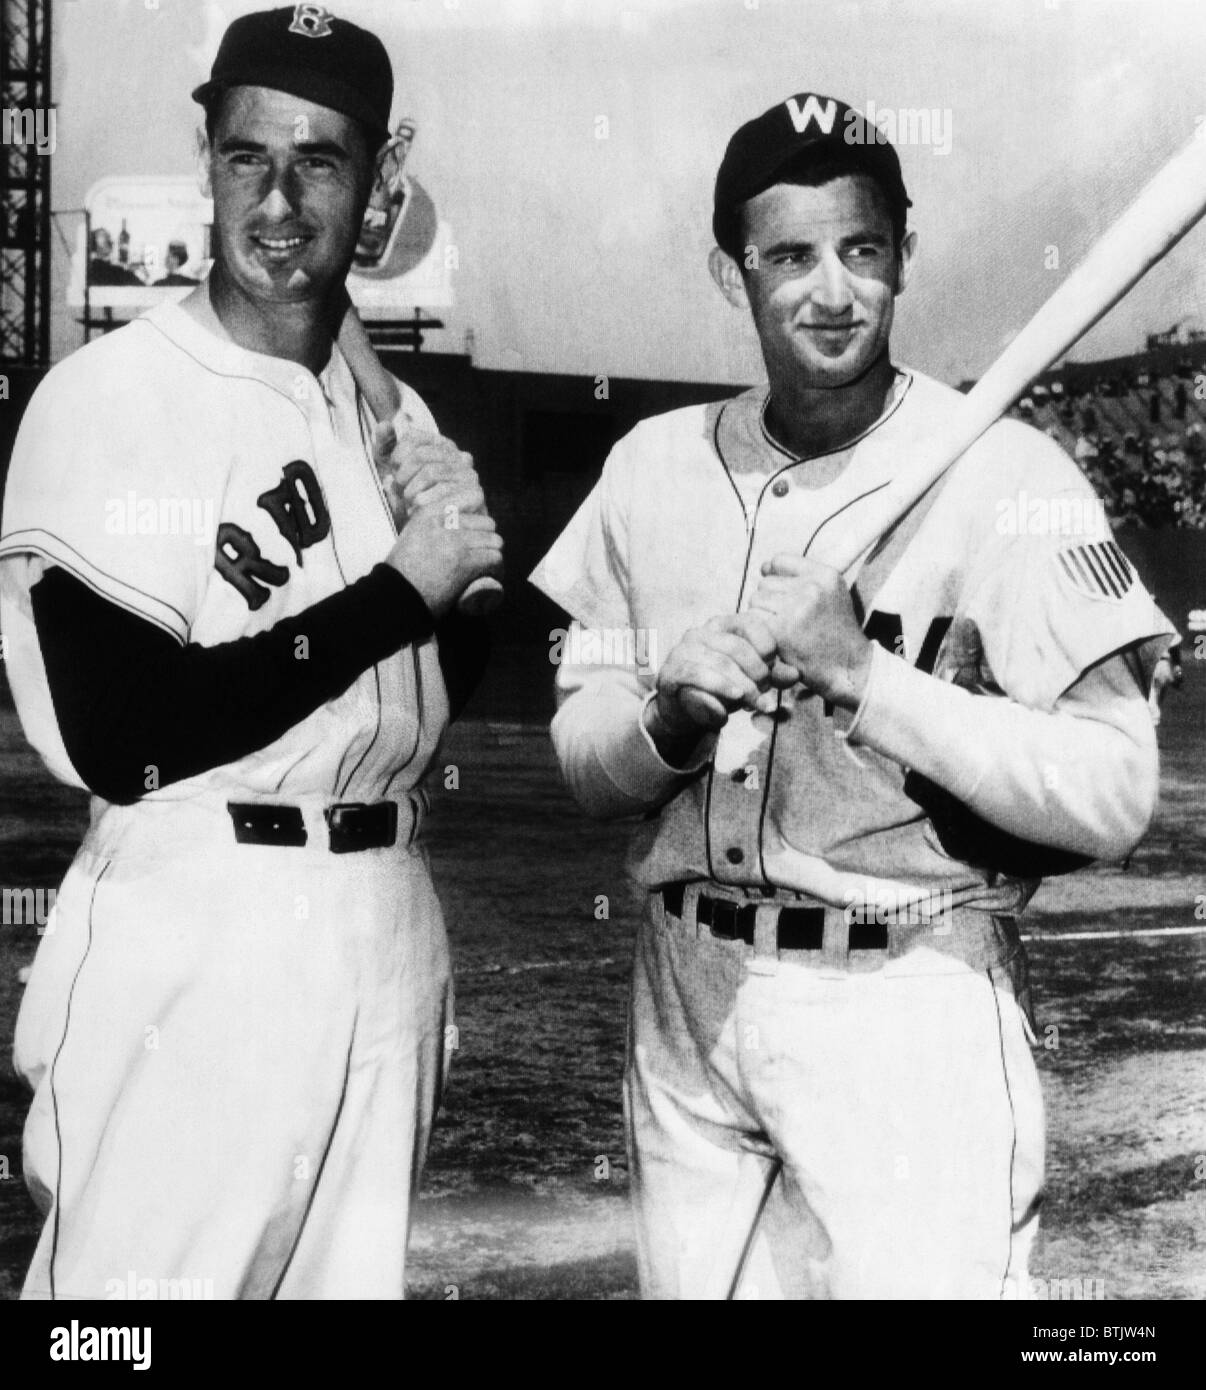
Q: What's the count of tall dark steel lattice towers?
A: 1